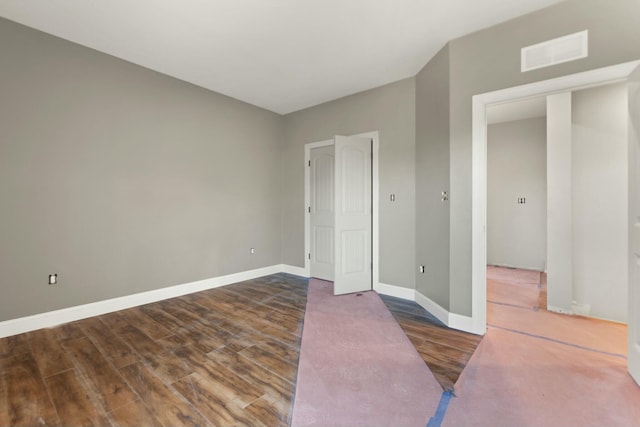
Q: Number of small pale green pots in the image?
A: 0